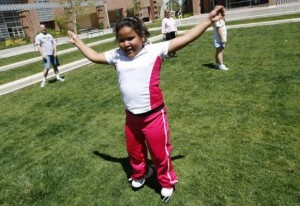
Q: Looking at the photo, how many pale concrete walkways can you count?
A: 3